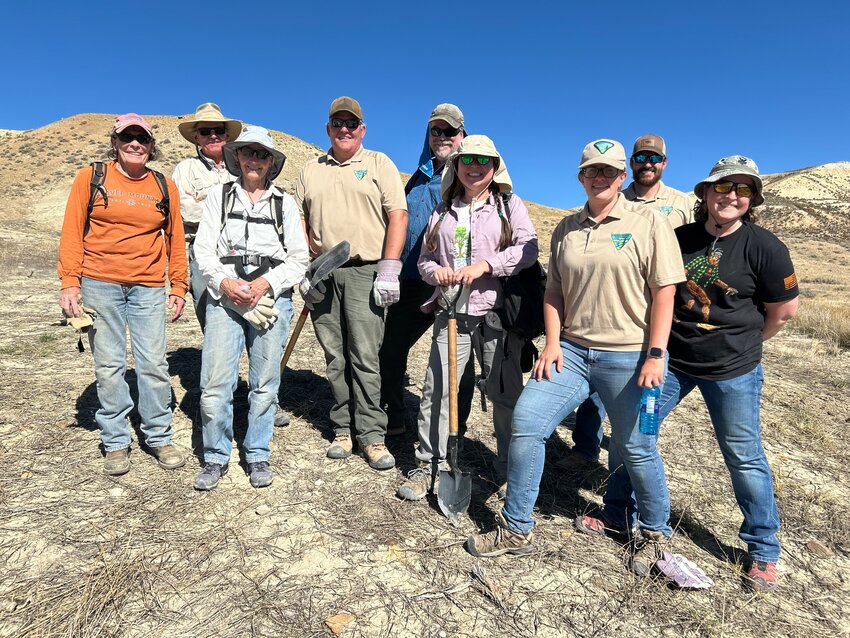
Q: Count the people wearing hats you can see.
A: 9